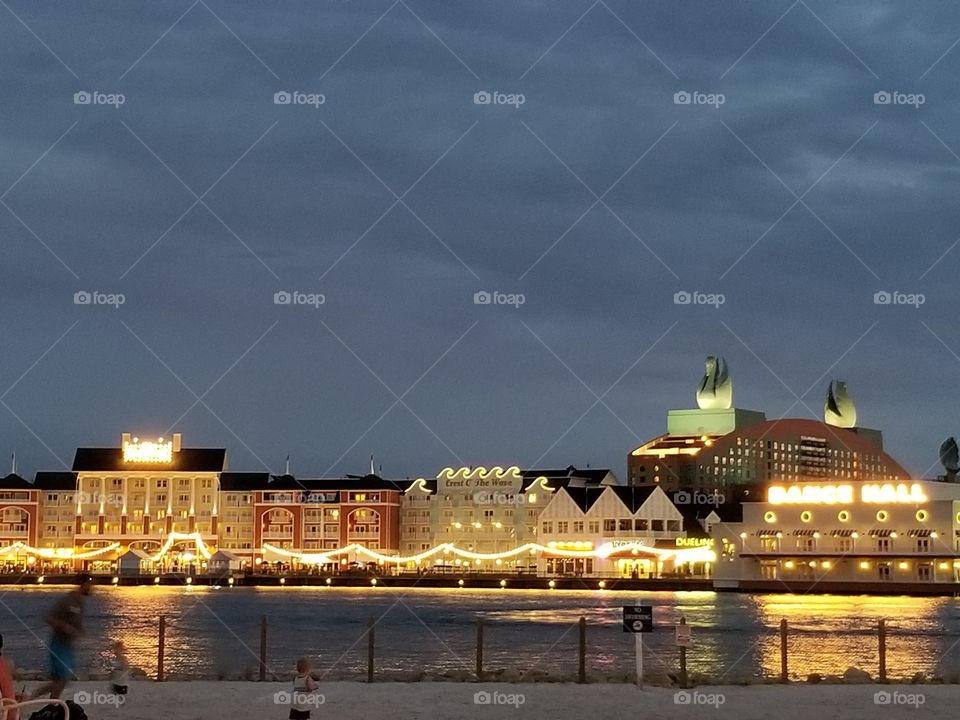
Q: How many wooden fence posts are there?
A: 8